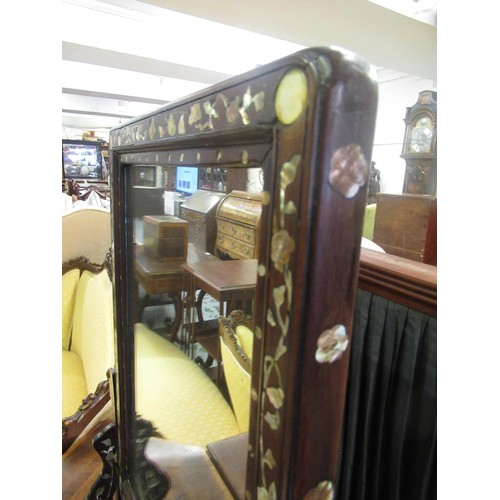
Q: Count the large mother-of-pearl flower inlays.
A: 3